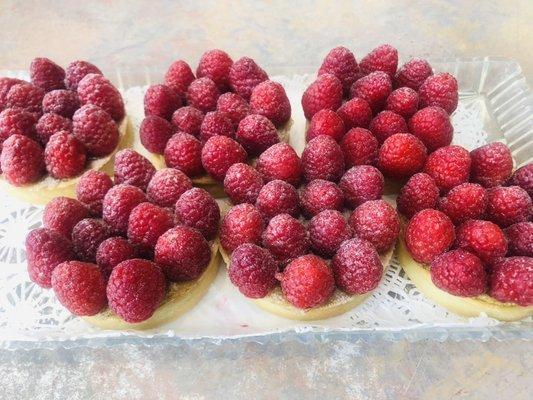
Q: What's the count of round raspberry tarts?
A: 6